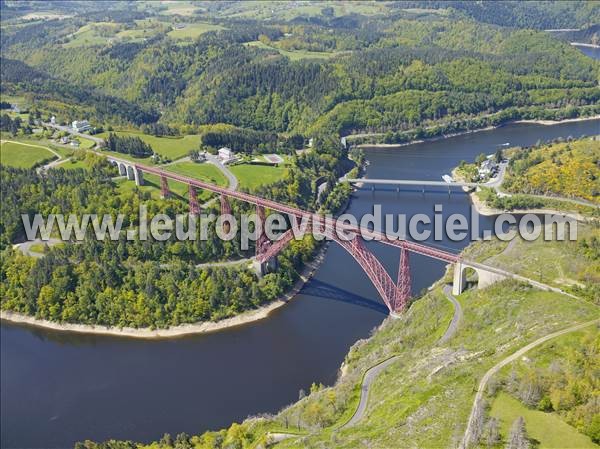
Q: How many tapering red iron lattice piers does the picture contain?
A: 5